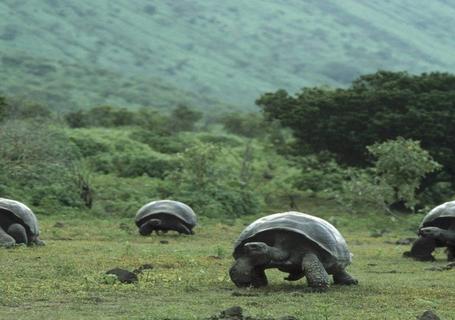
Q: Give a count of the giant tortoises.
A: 4